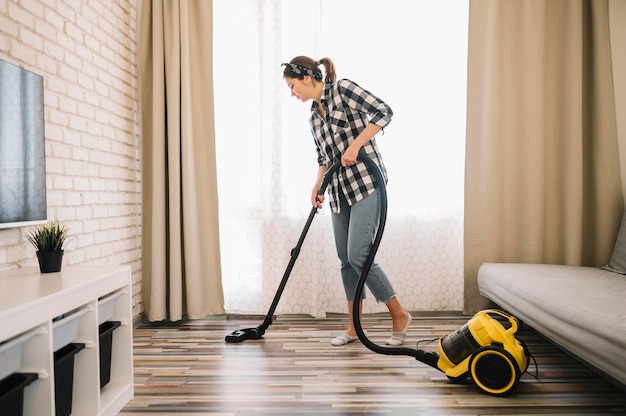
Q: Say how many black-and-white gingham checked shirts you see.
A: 1